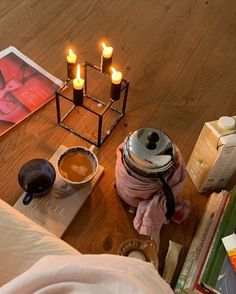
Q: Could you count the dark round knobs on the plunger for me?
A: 1